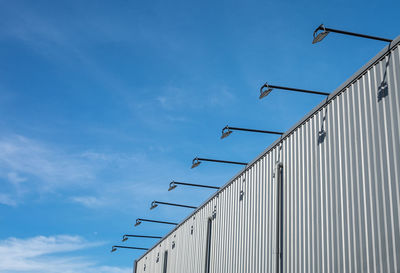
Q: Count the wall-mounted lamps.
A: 9